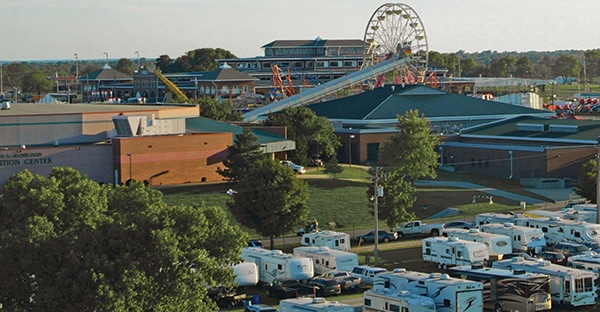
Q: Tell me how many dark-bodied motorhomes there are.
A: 1